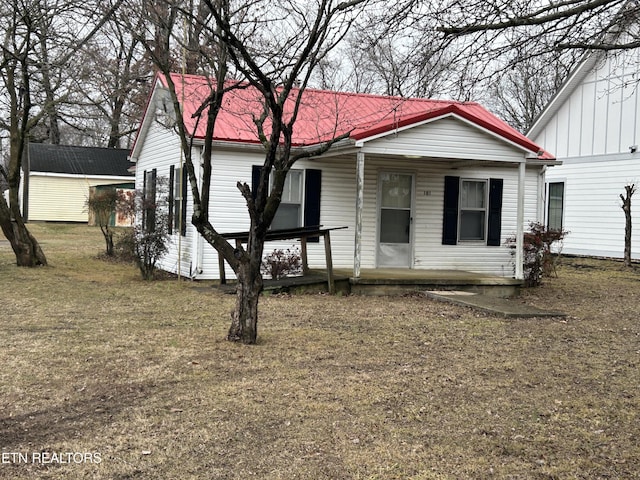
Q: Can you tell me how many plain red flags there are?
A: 0